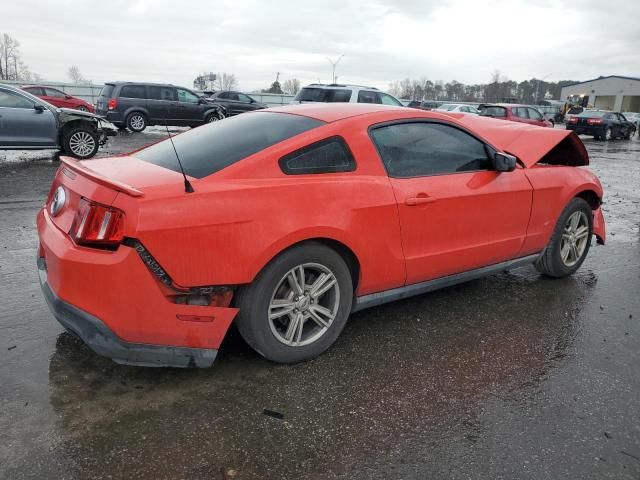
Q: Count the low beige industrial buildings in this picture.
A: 1